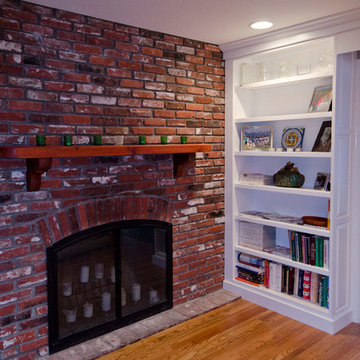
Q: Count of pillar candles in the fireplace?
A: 10